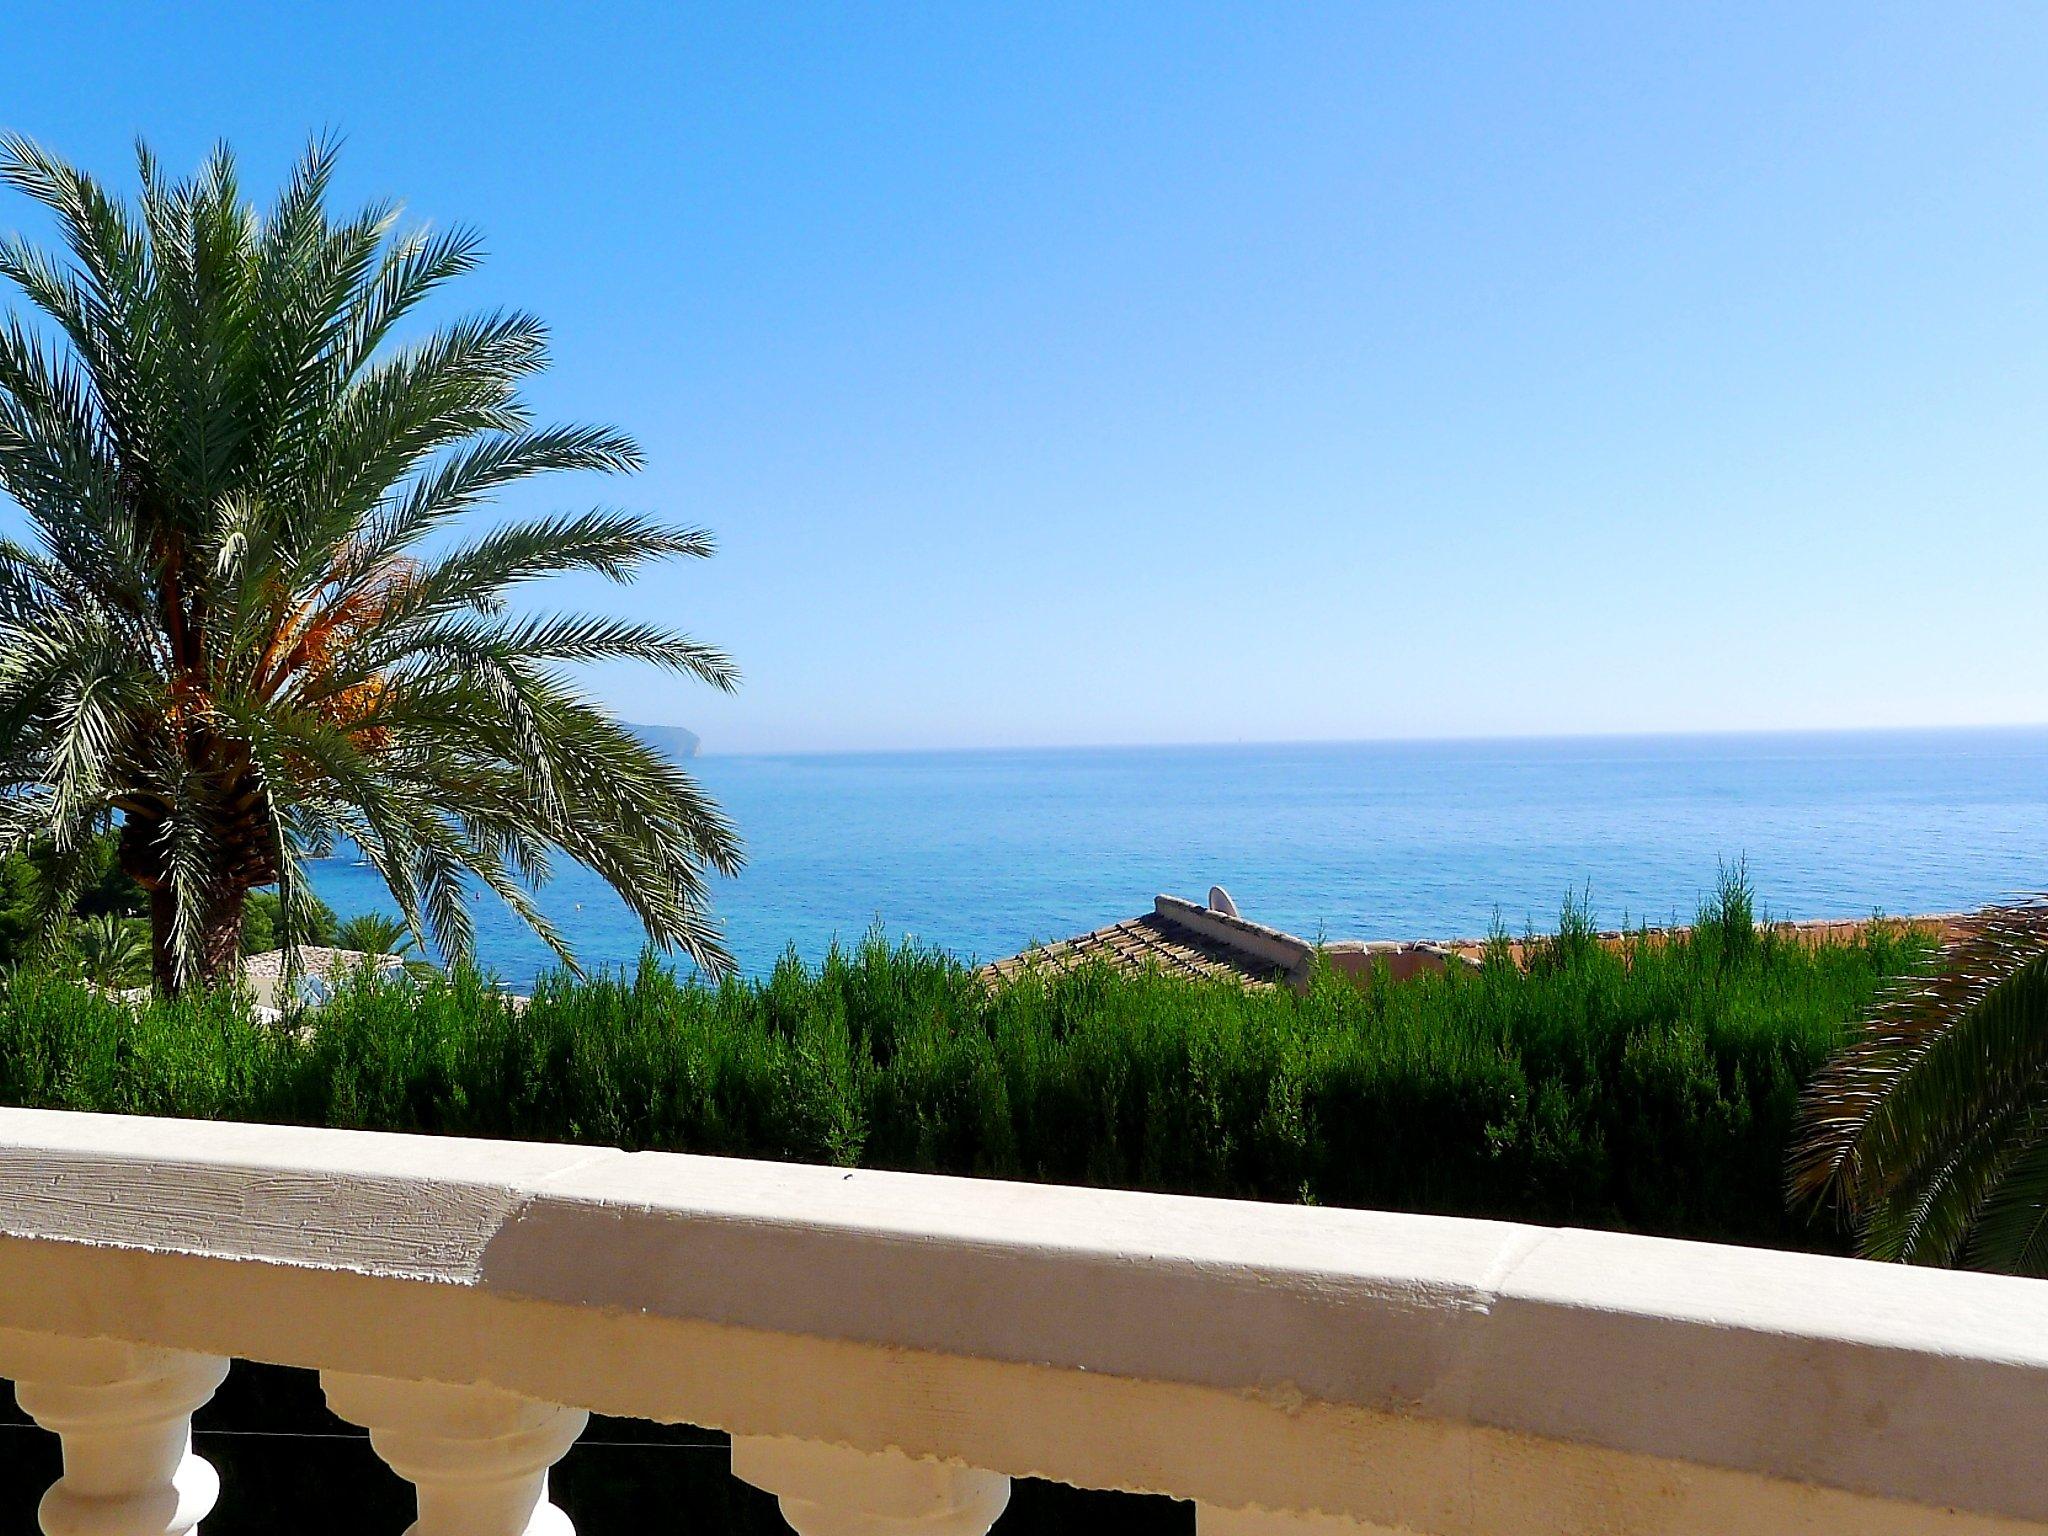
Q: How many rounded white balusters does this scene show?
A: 3